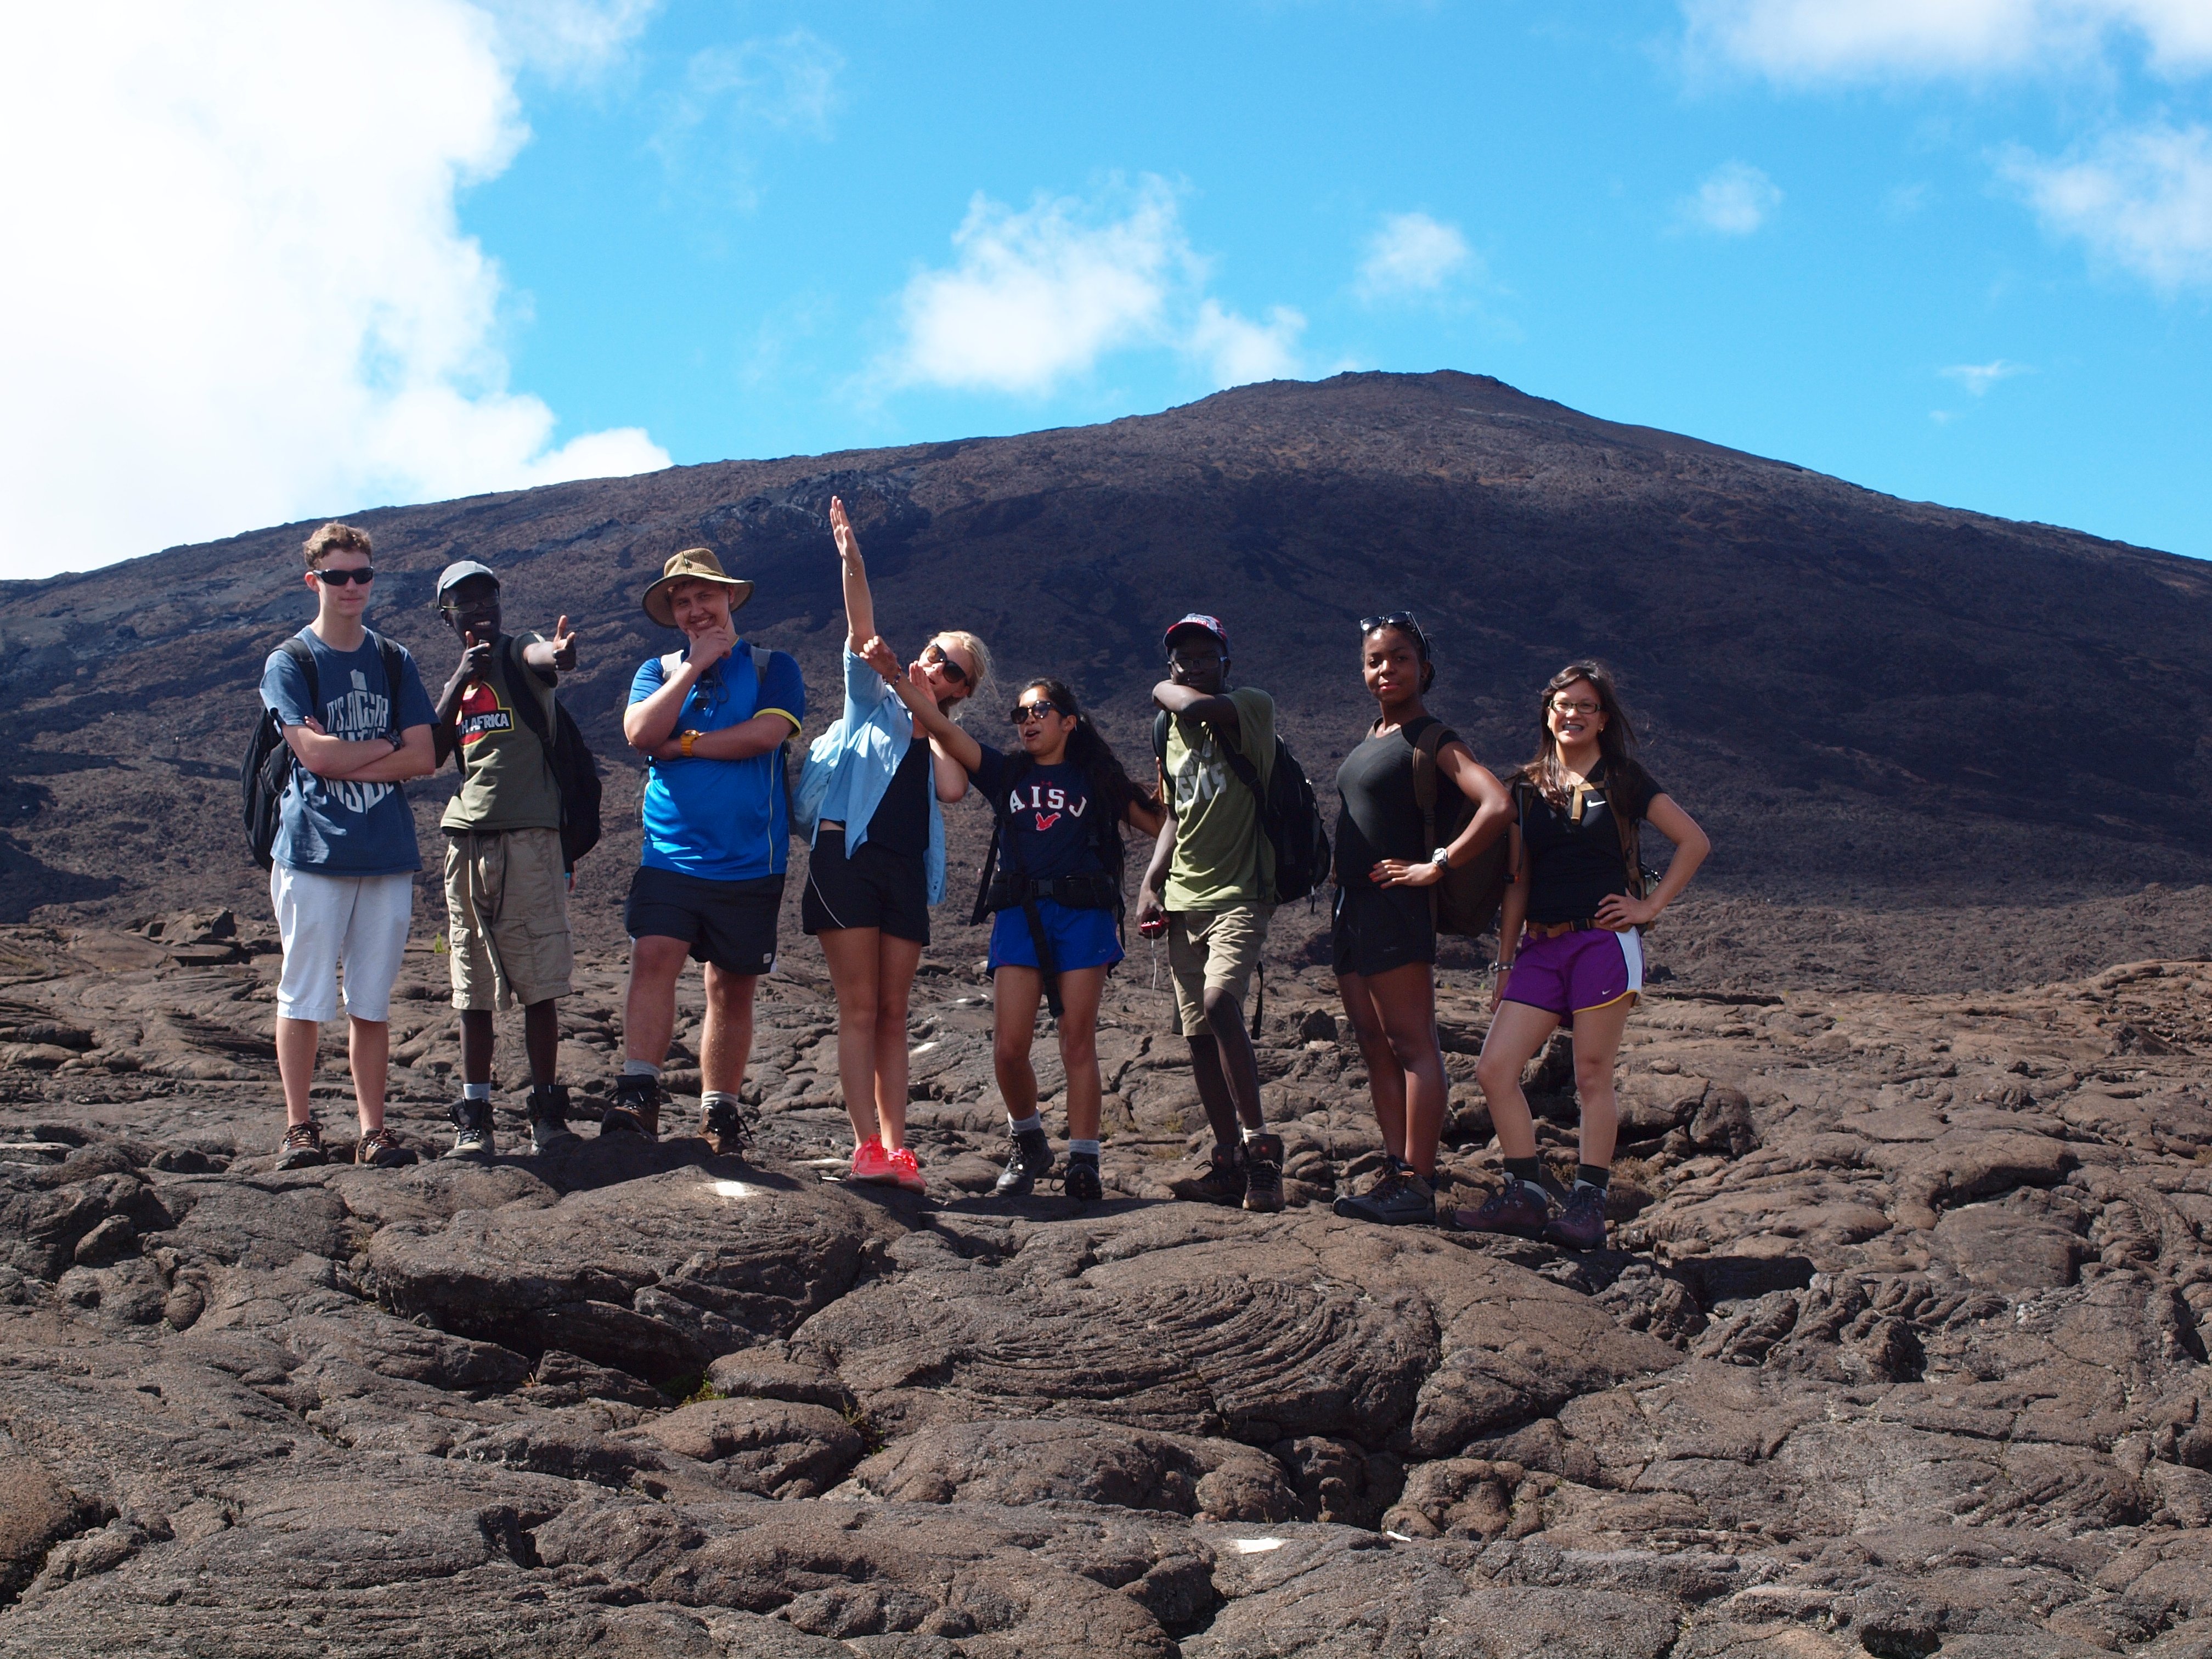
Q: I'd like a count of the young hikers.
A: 8